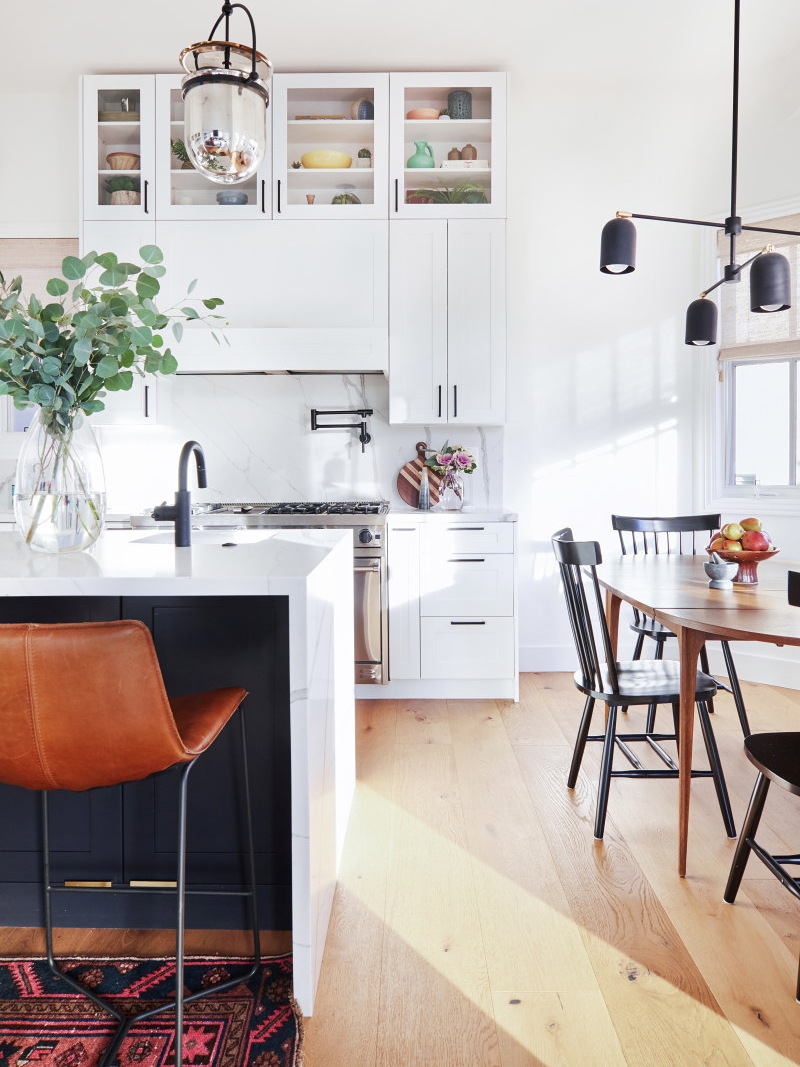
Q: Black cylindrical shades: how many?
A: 3